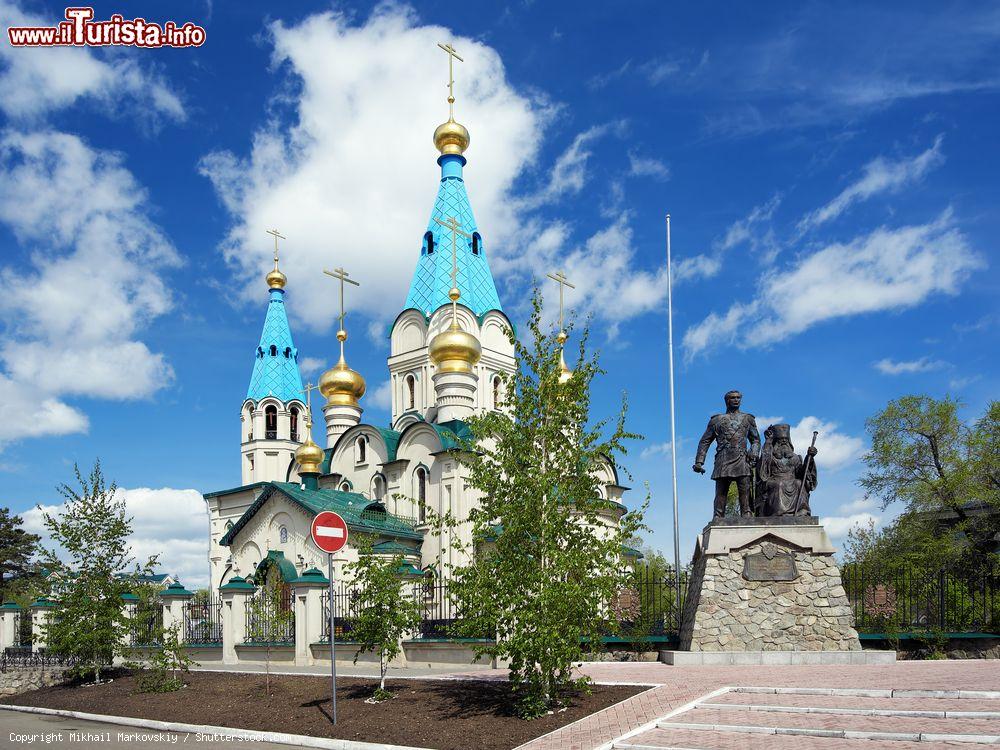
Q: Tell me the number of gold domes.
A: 6